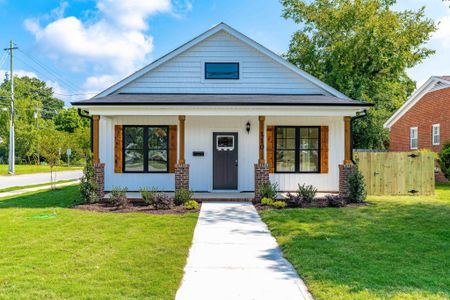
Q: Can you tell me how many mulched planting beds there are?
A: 2